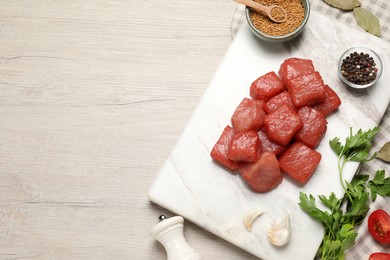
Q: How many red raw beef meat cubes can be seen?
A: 13